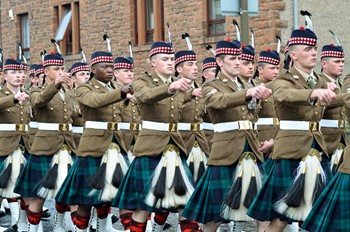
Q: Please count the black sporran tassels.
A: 15